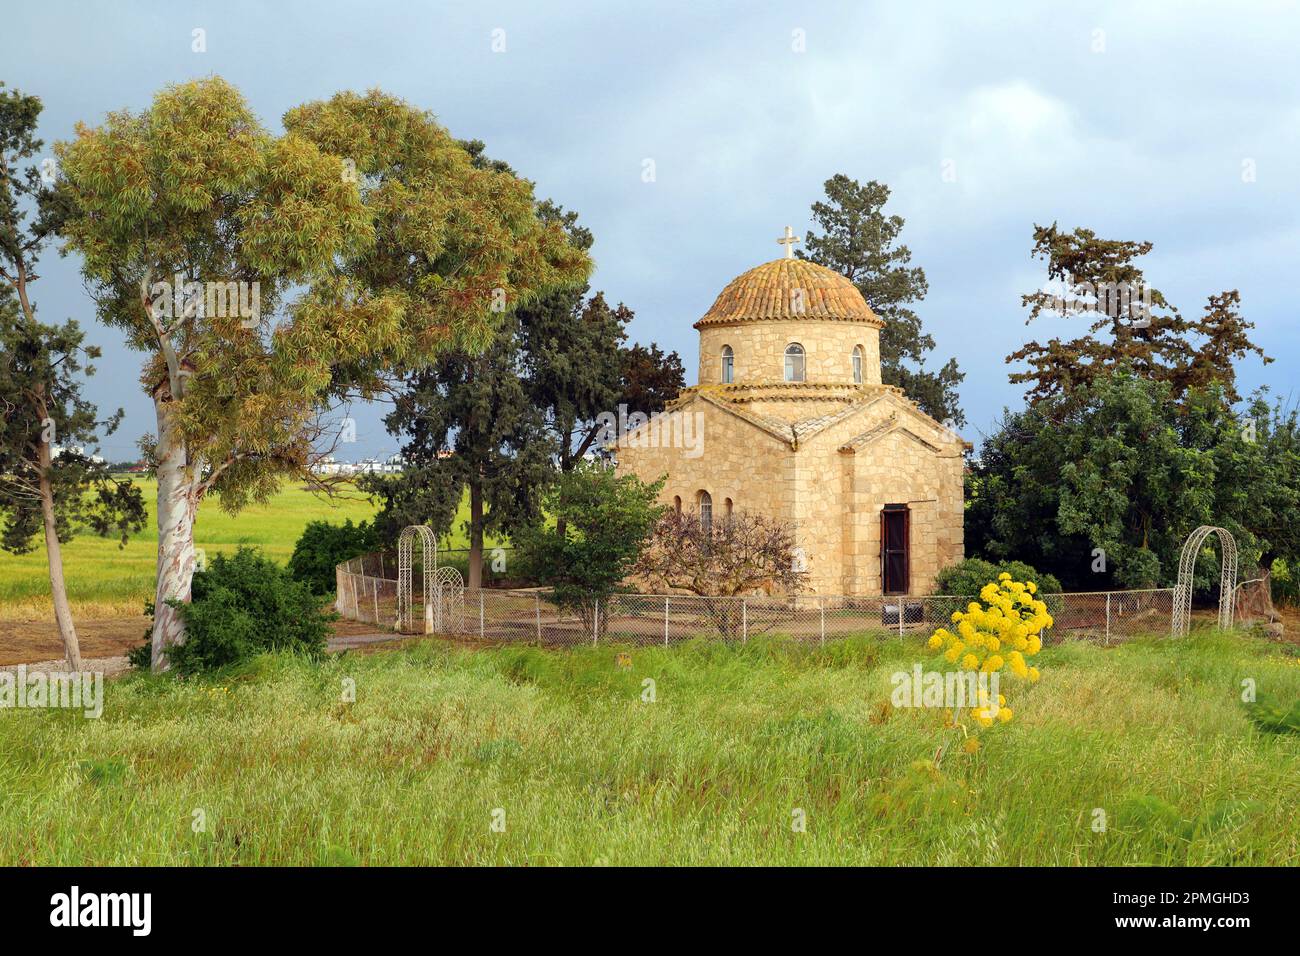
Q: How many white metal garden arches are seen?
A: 2